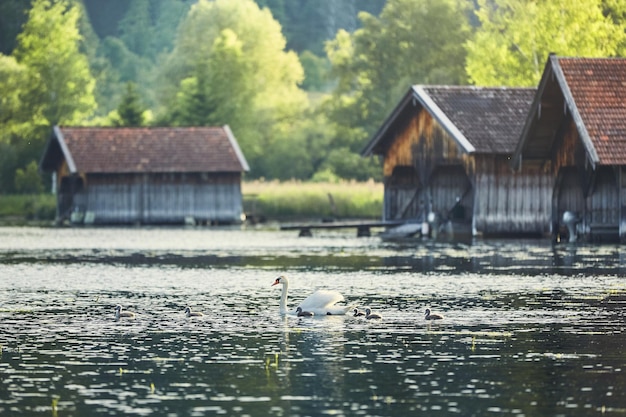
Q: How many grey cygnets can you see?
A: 6